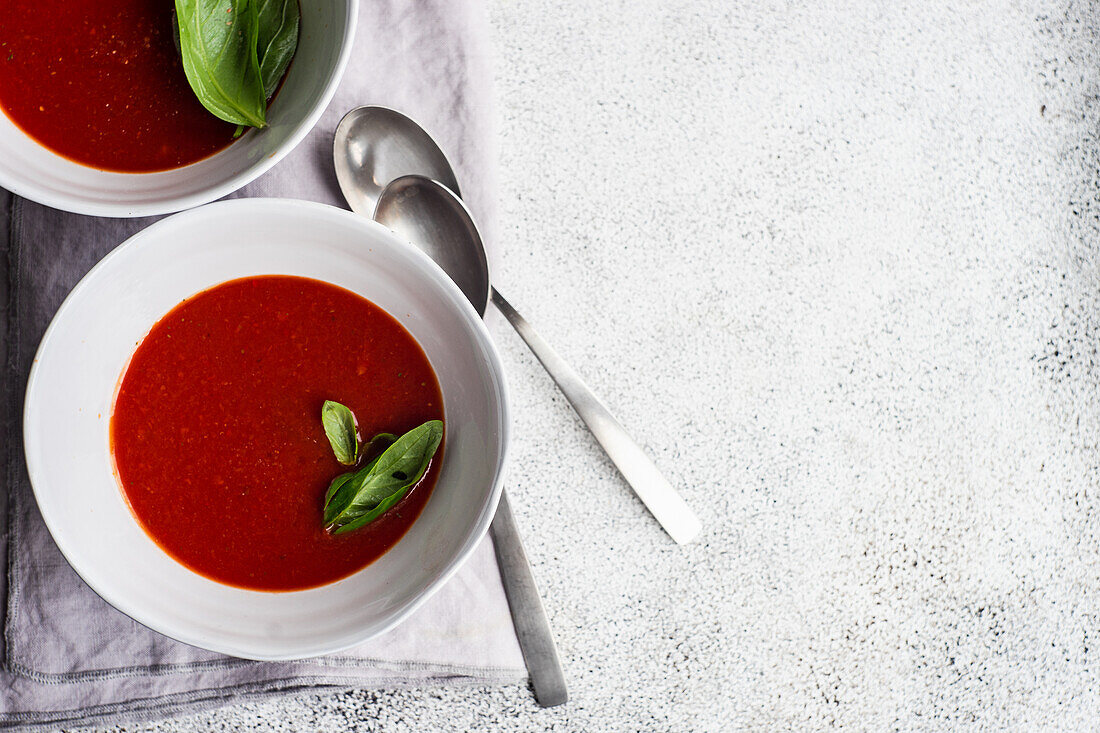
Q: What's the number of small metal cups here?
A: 0